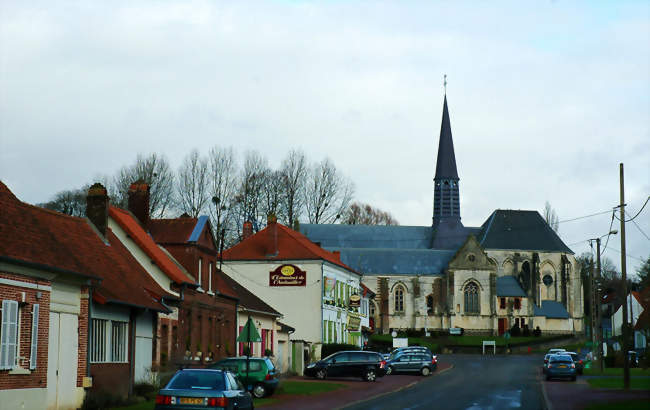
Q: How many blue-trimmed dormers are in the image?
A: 1